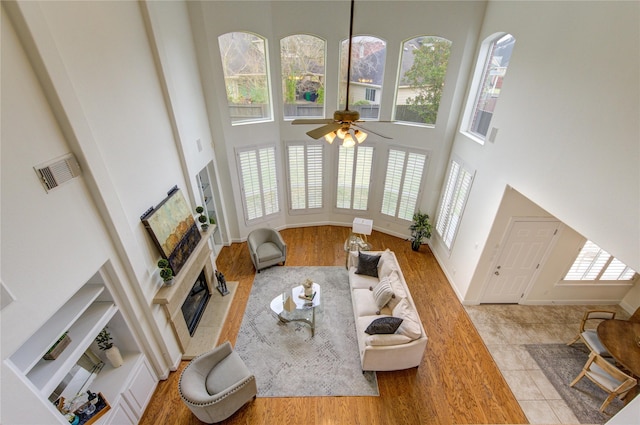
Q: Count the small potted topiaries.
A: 2